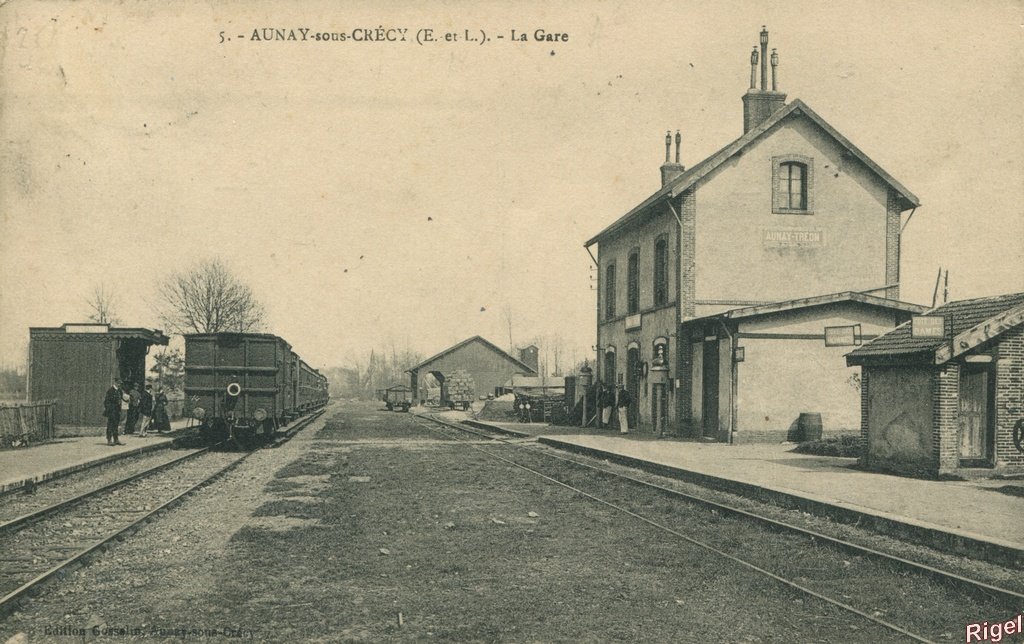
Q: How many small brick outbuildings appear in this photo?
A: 1